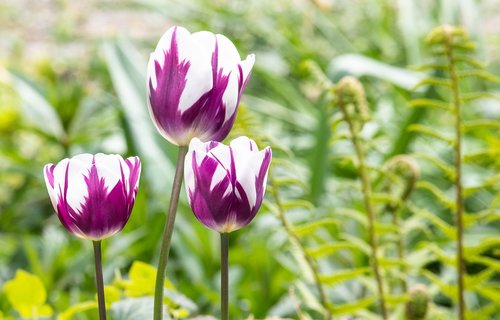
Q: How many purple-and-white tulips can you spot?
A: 3